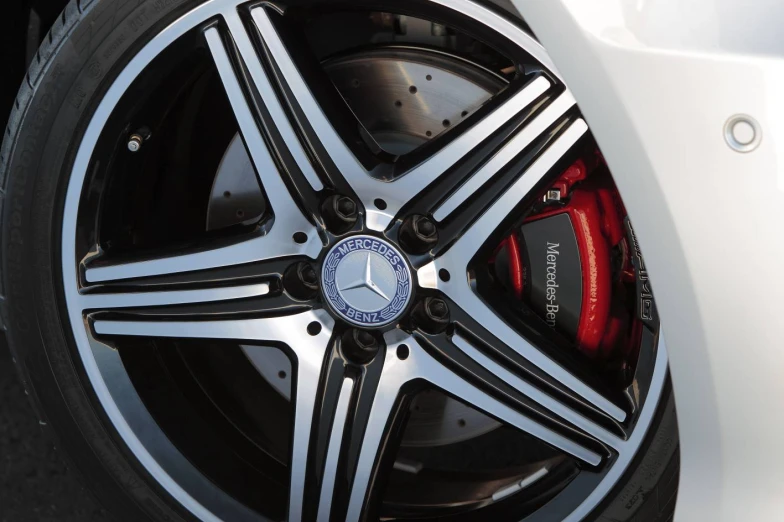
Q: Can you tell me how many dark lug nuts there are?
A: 5